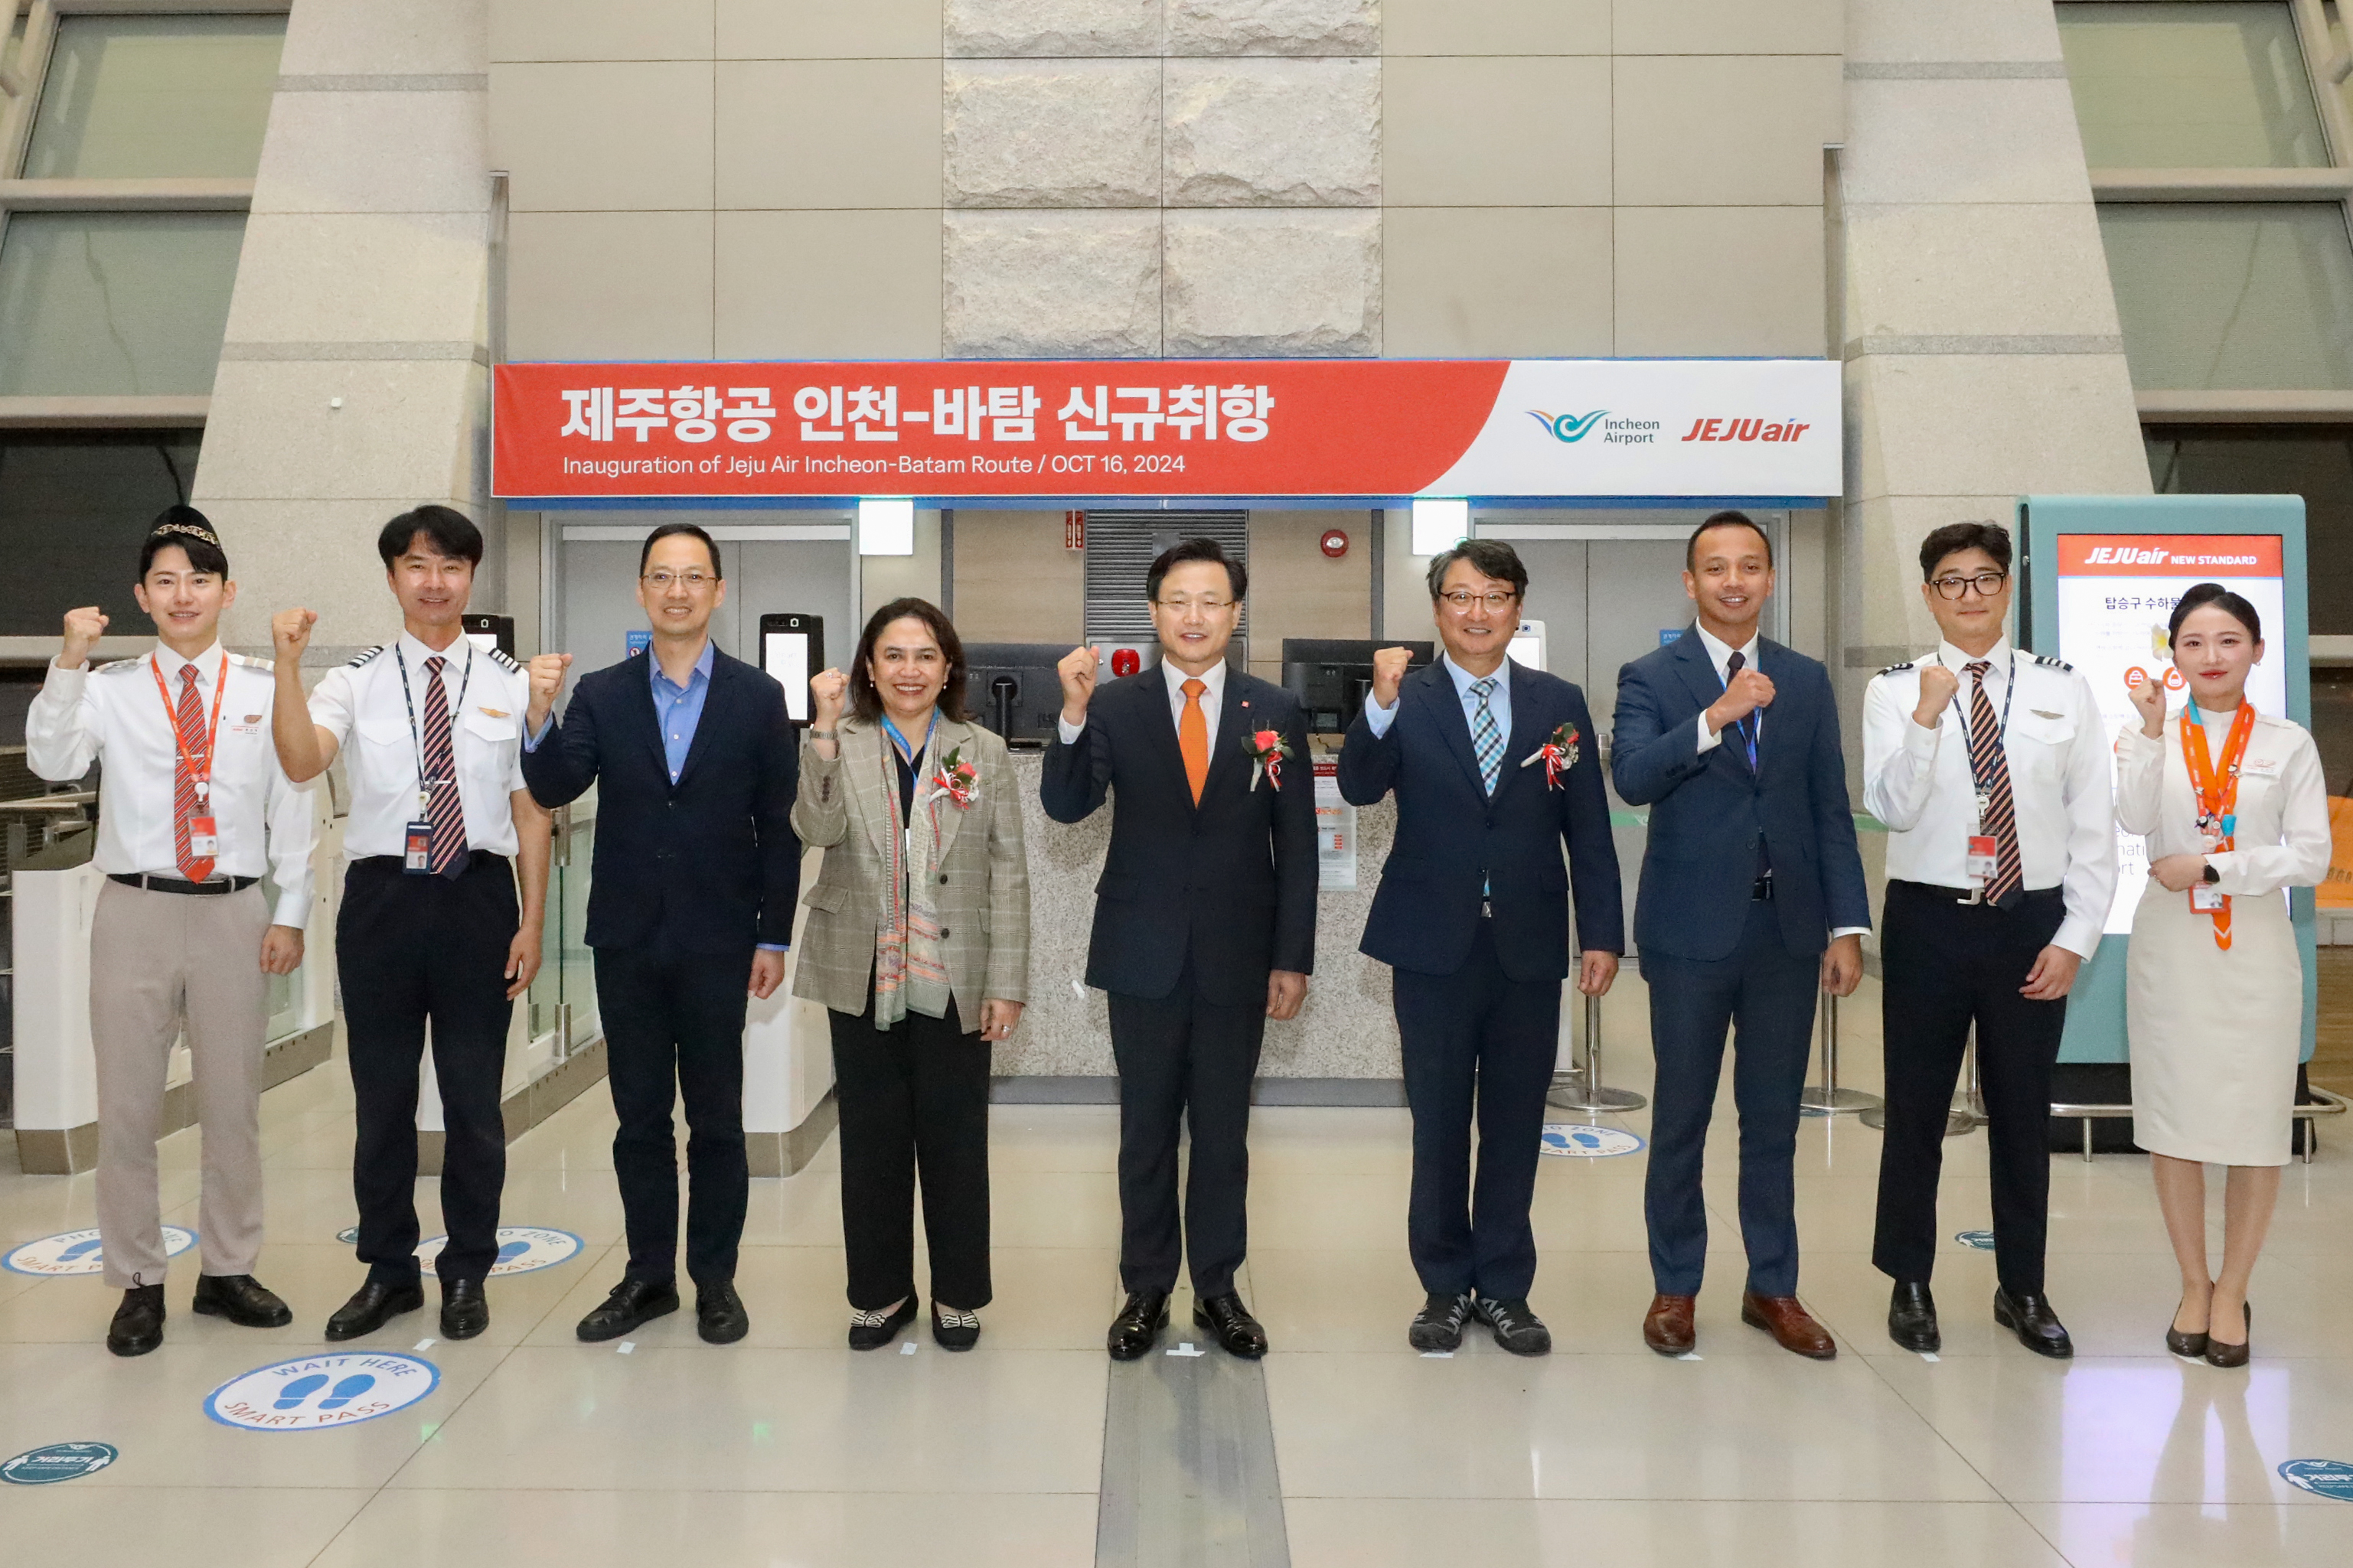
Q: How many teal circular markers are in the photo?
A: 4